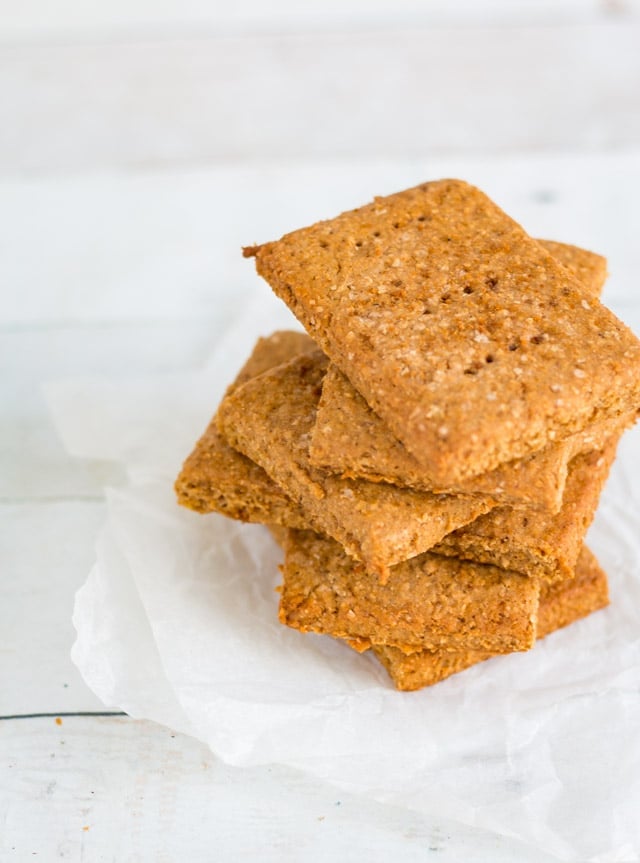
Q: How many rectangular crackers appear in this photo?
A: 6